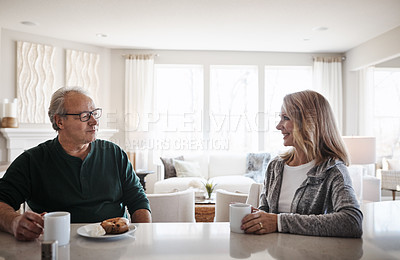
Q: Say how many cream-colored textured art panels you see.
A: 2